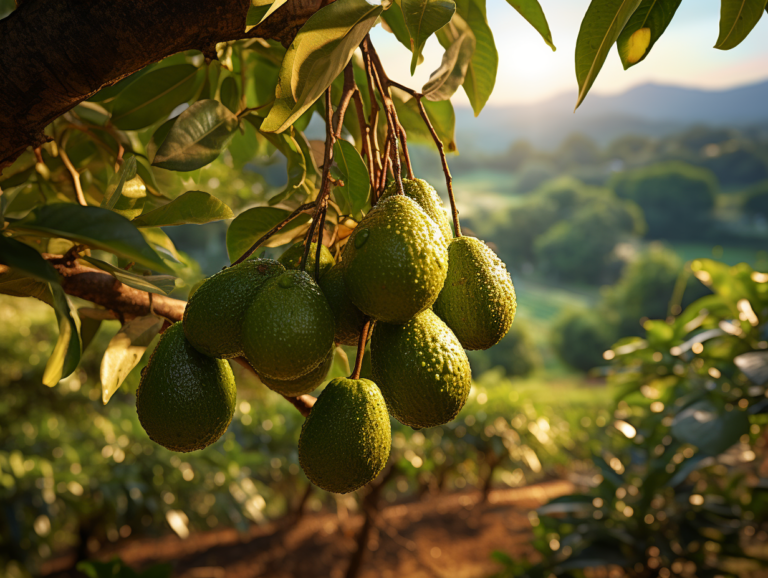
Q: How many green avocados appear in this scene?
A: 11